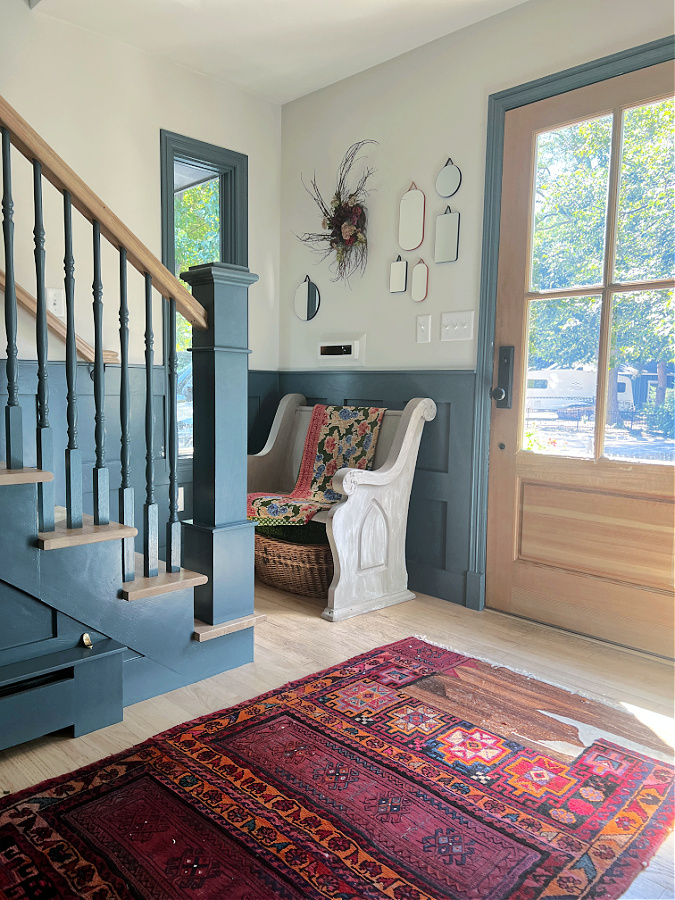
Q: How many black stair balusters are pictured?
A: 7